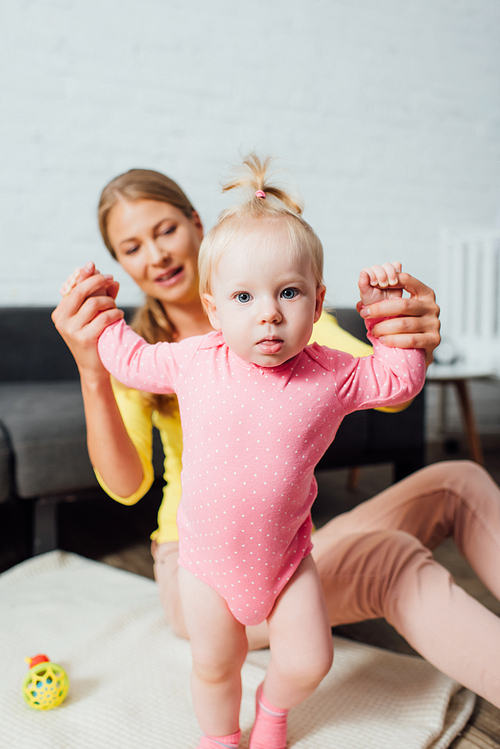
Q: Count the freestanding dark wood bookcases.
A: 0